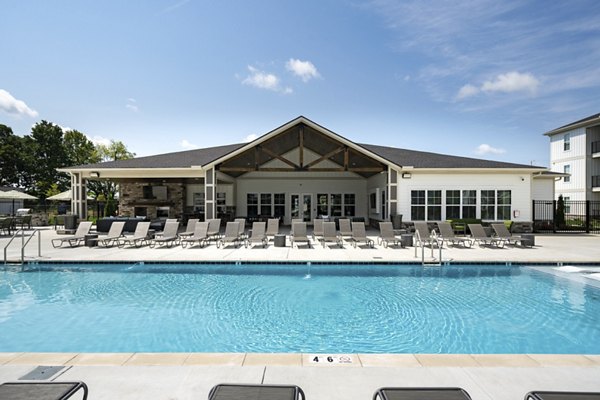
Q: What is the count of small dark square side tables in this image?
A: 4